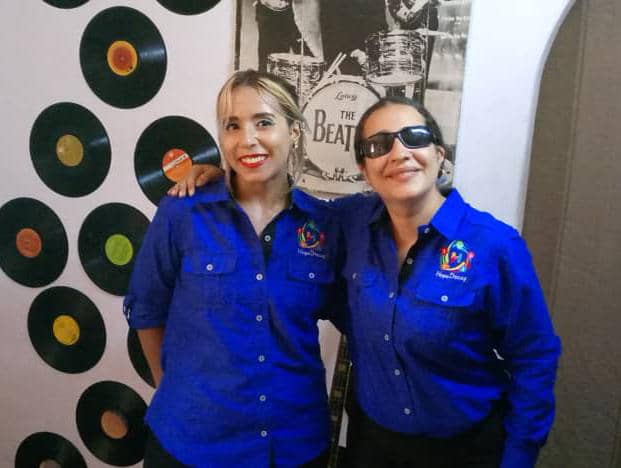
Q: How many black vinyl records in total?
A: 11